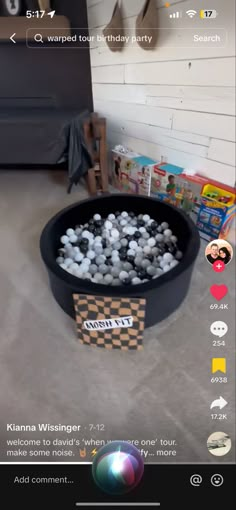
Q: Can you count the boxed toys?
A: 3